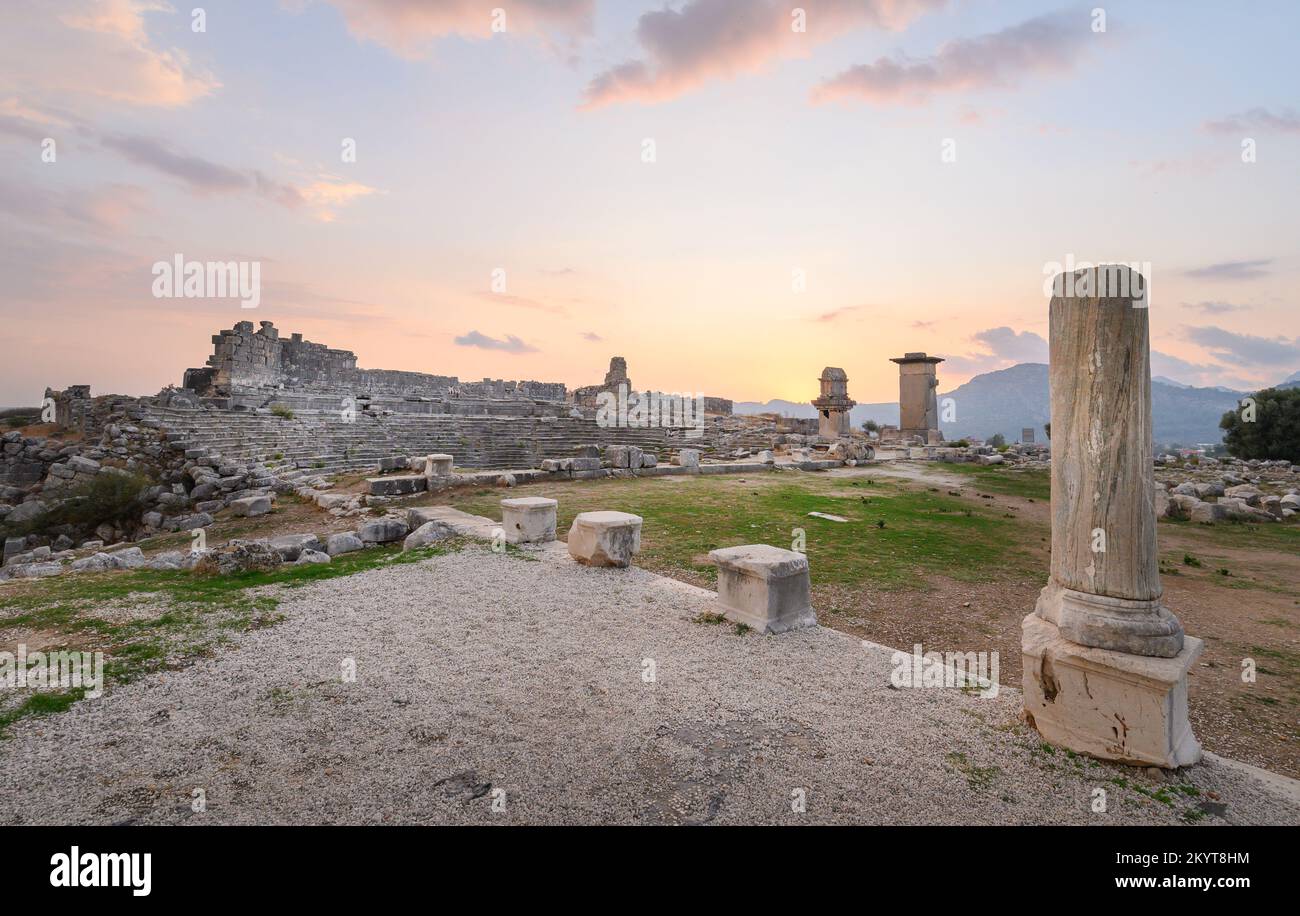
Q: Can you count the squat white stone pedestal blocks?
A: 3